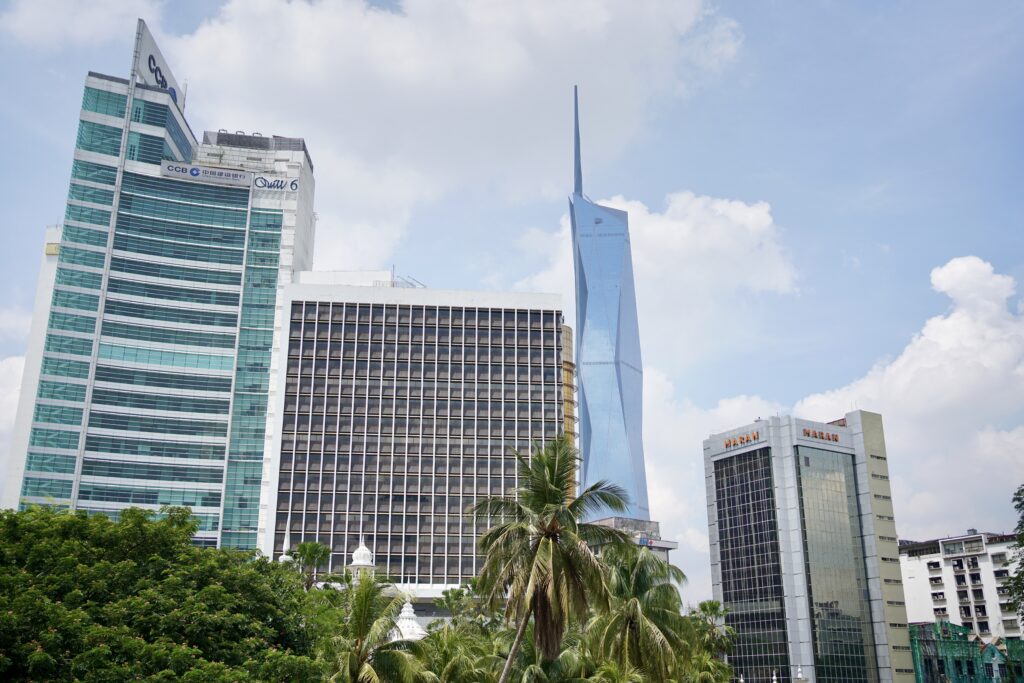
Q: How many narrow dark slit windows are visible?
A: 11